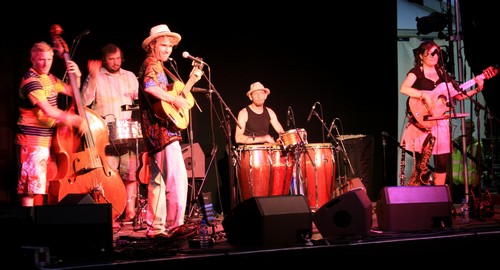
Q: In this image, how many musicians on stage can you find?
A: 5